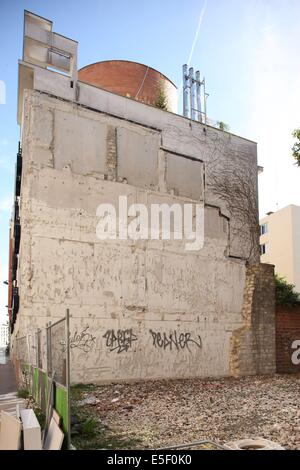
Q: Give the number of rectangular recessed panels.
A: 3